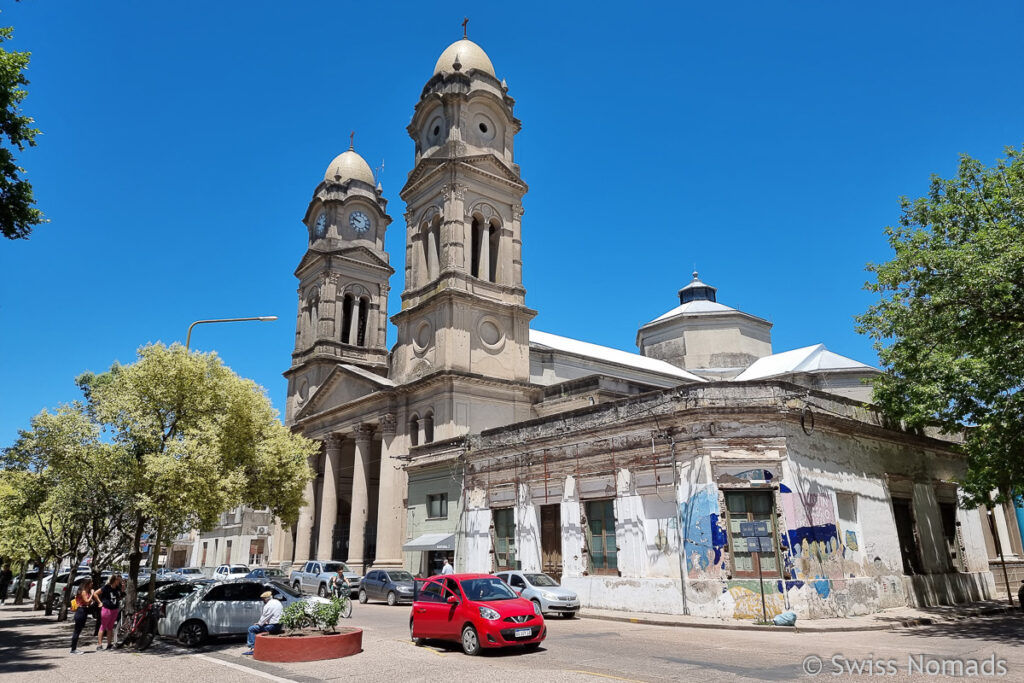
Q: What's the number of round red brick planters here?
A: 1